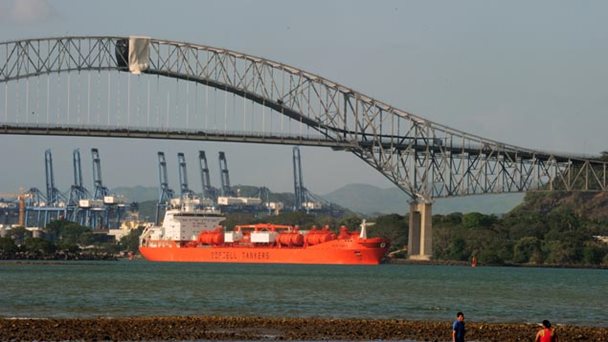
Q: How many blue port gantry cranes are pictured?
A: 8